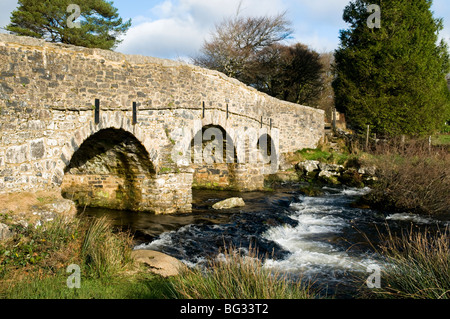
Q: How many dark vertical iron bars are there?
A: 6